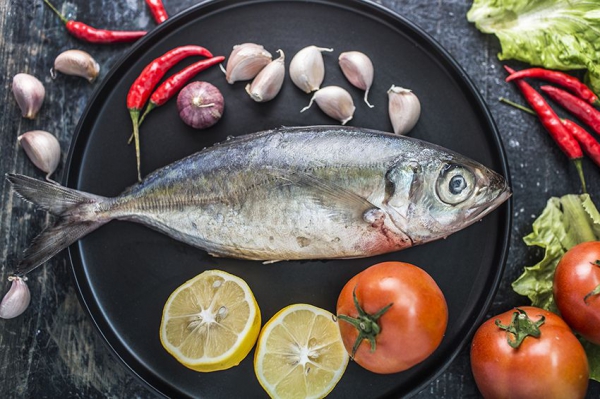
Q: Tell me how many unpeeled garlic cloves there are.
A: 10